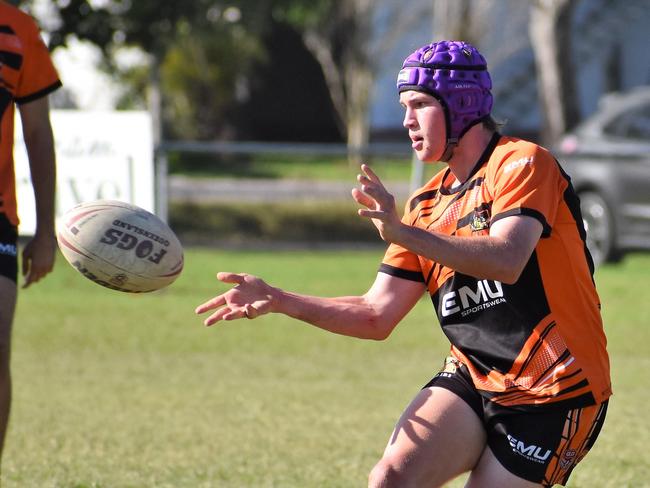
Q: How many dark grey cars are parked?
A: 1